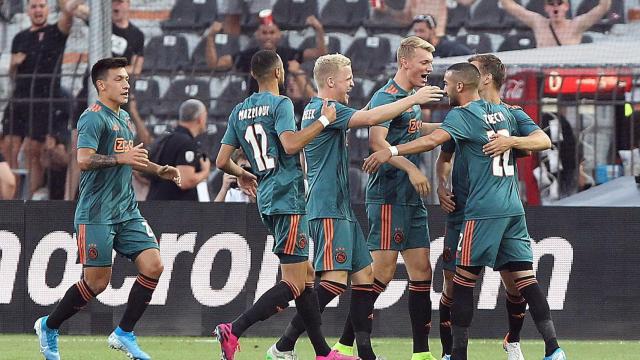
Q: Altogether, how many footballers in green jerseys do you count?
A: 6